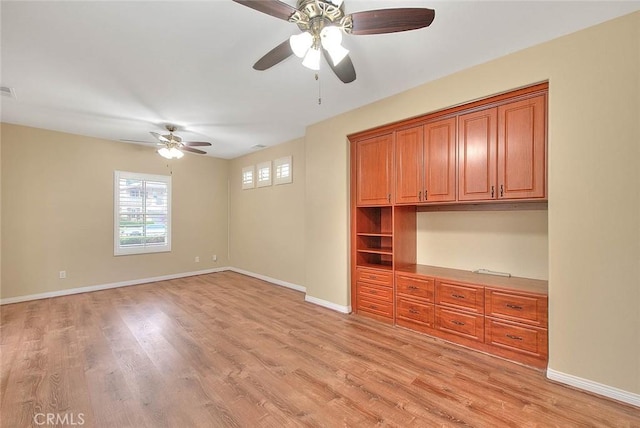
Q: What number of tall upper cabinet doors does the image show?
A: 5